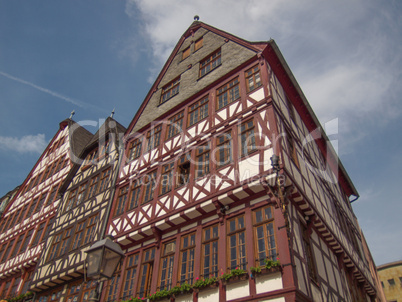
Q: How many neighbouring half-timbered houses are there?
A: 3